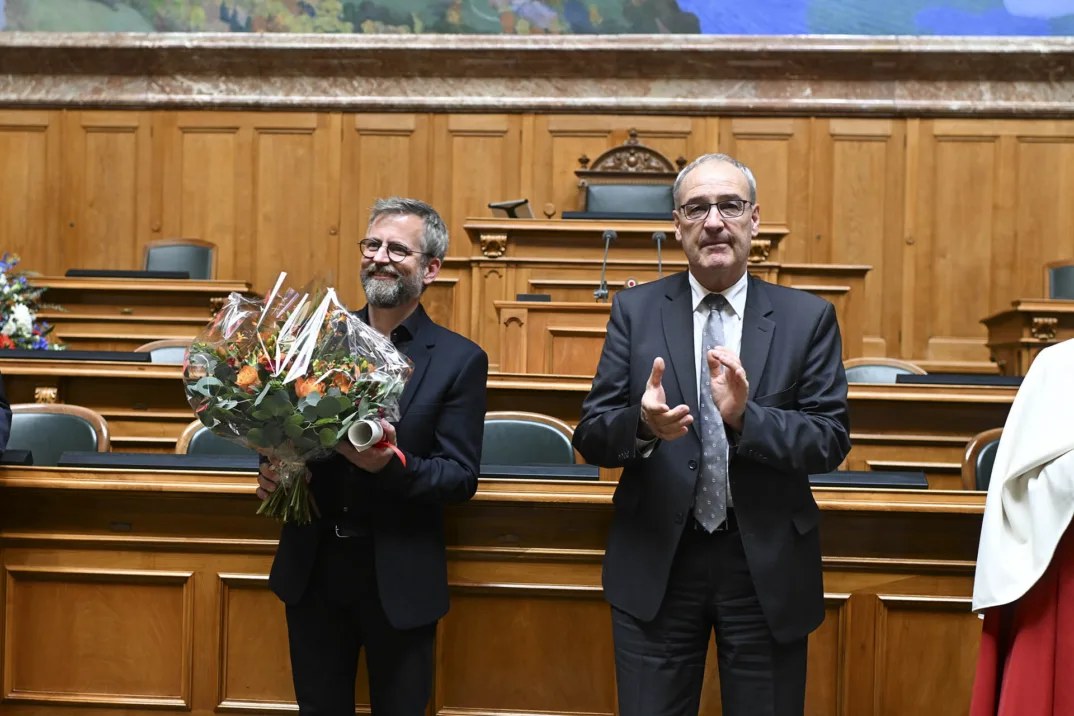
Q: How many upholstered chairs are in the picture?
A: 9